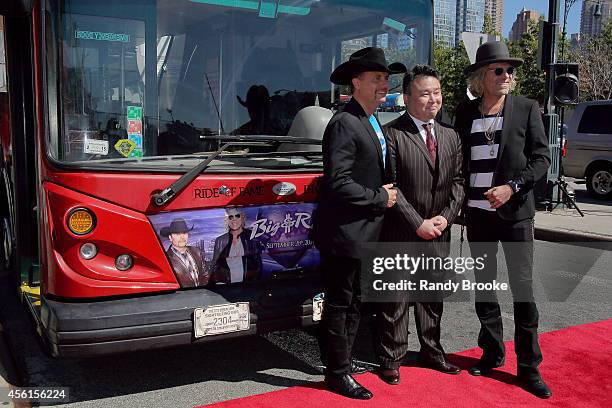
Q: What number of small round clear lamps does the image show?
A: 2